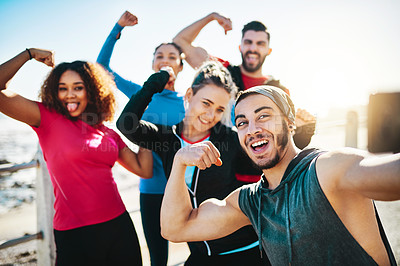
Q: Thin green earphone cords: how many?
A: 0